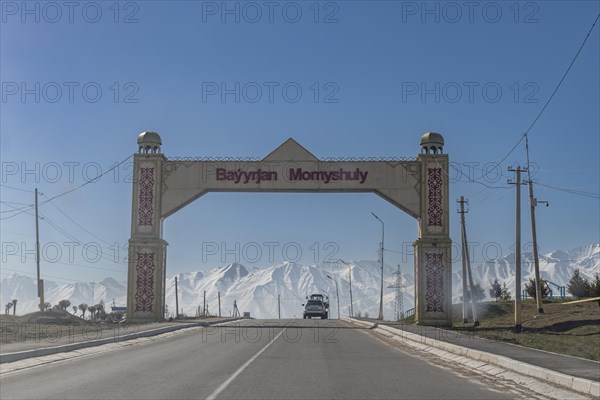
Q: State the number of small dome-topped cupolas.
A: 2